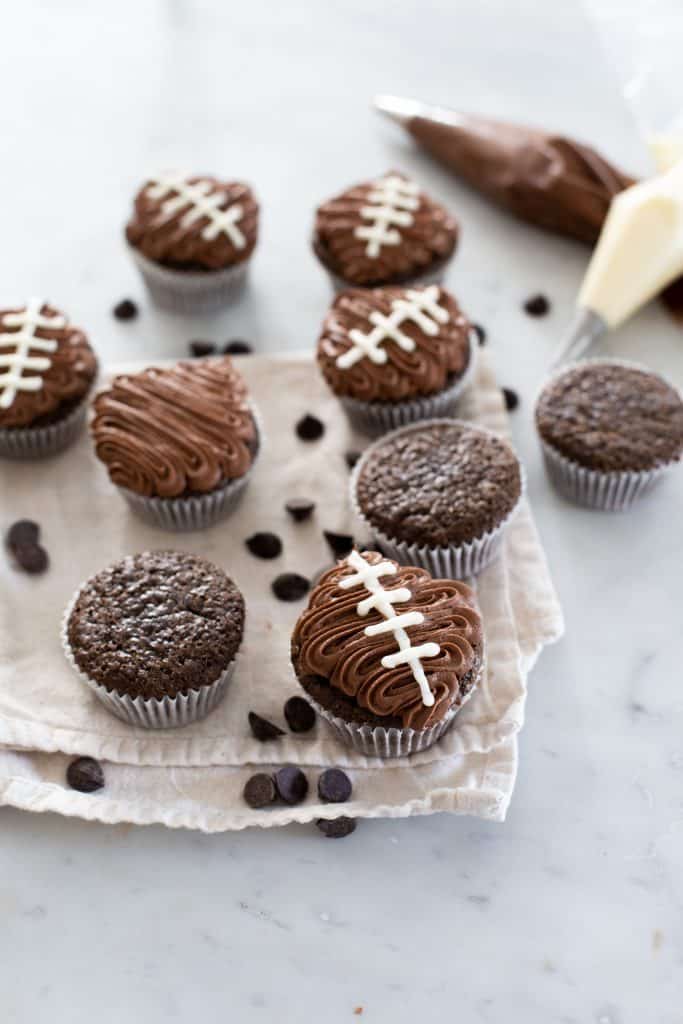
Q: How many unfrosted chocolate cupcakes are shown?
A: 3